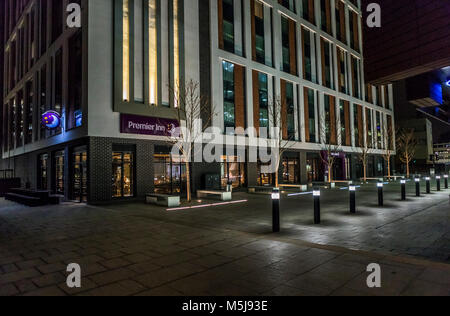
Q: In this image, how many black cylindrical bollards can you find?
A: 9